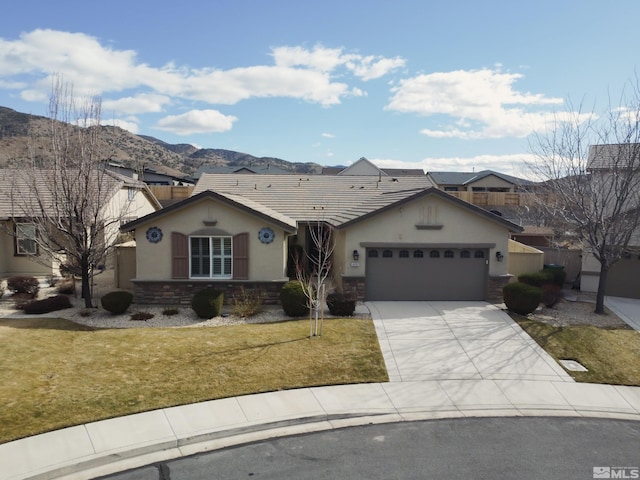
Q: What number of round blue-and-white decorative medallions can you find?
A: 2